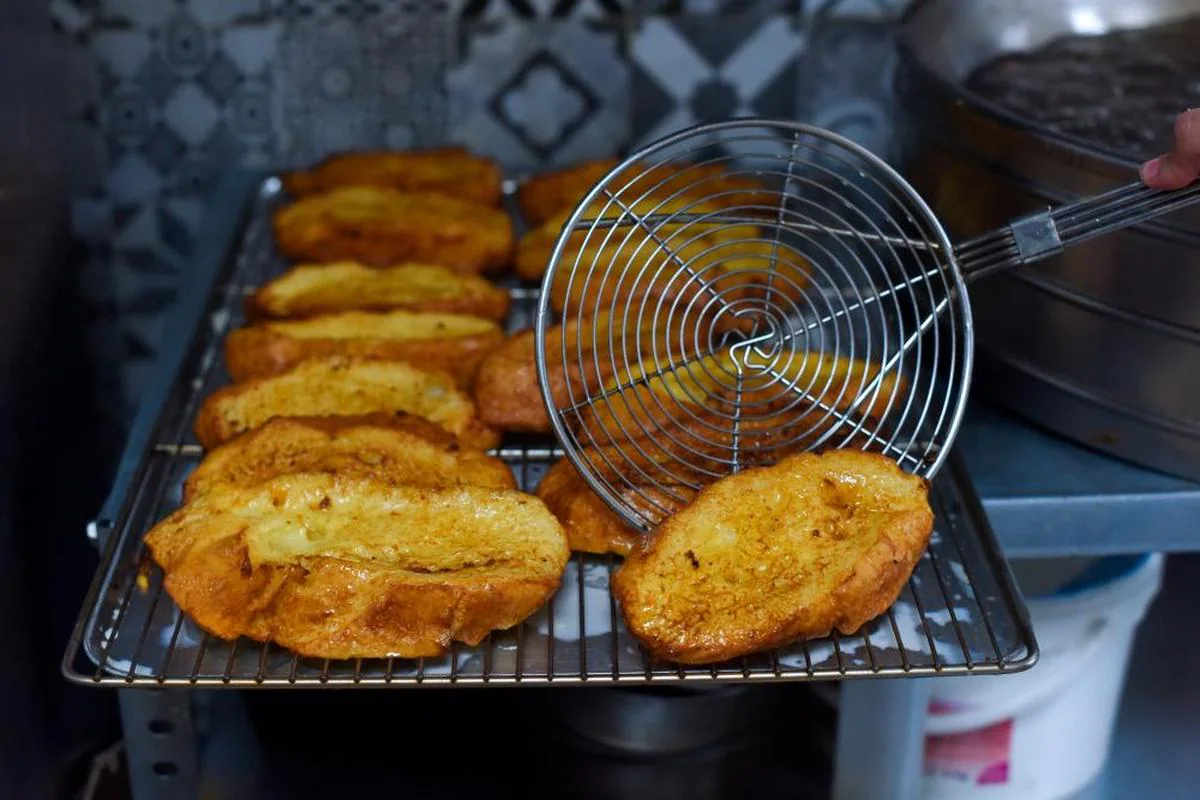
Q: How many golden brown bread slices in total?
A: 14